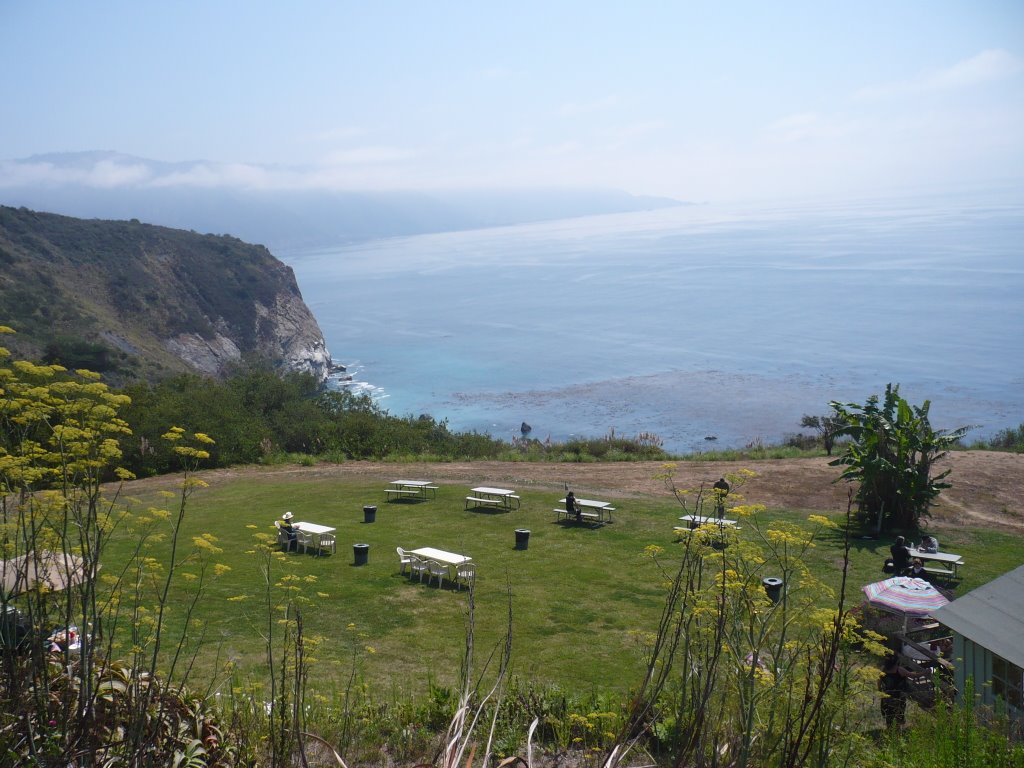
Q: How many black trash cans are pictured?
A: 4